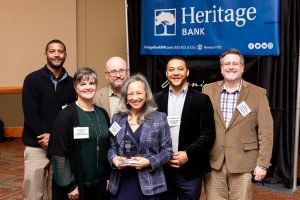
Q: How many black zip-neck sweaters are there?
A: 1